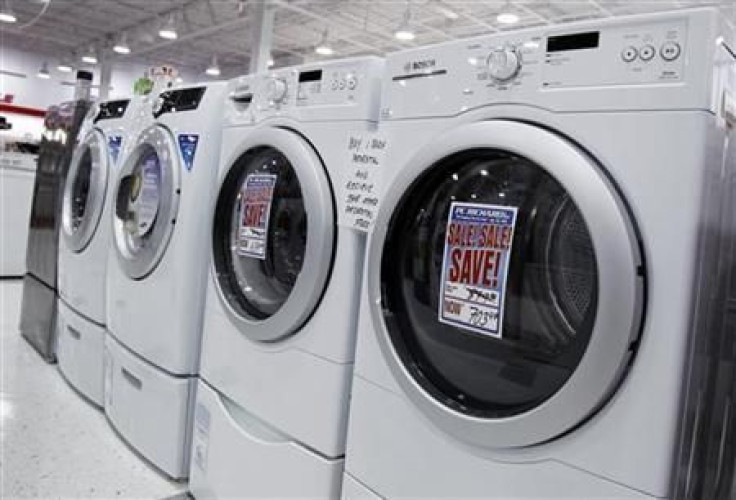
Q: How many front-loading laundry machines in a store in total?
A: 4